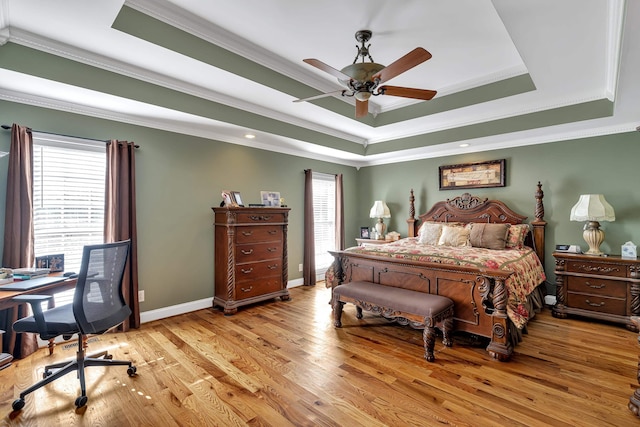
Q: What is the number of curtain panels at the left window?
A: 2